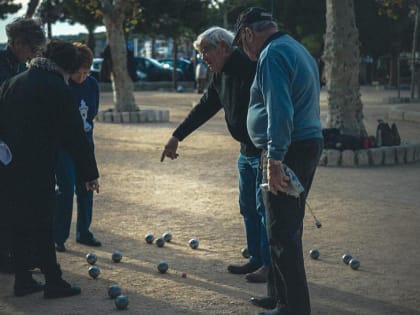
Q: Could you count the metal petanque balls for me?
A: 14